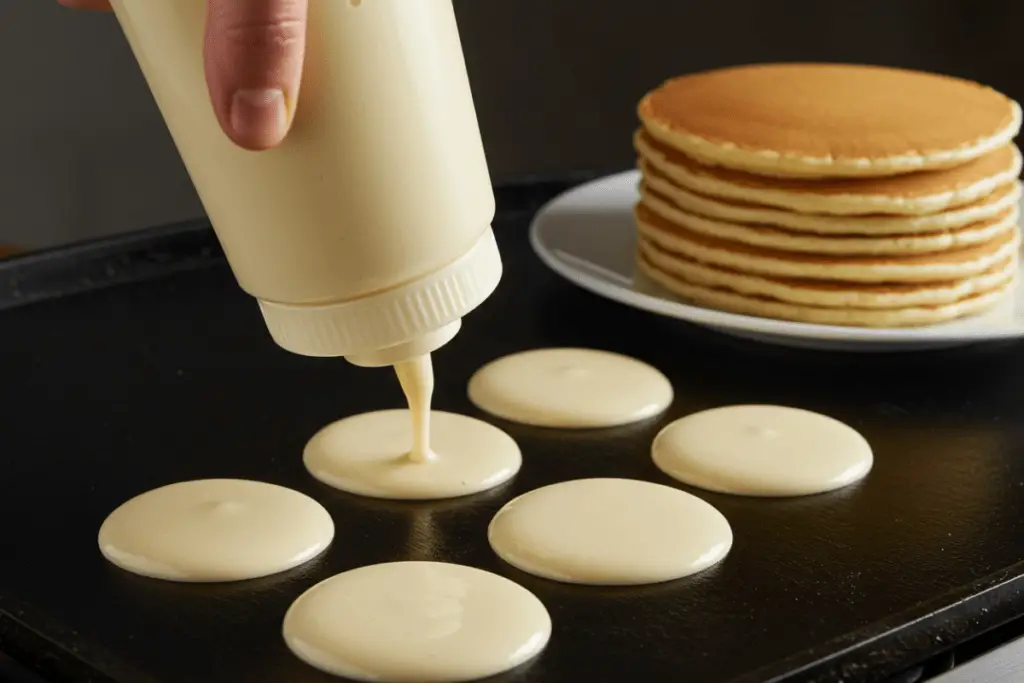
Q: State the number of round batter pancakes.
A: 6